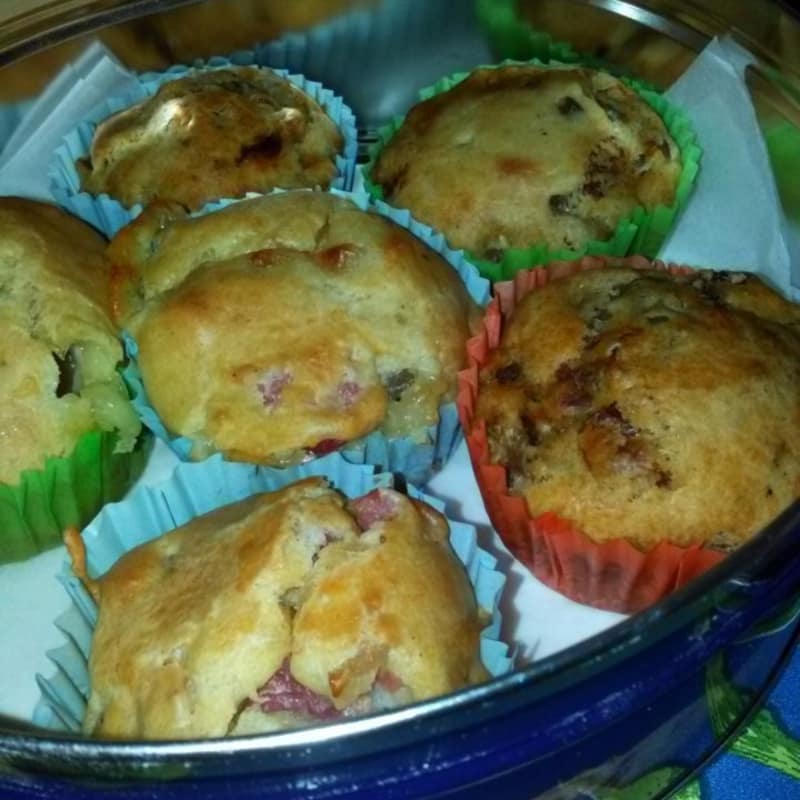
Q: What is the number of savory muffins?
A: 6